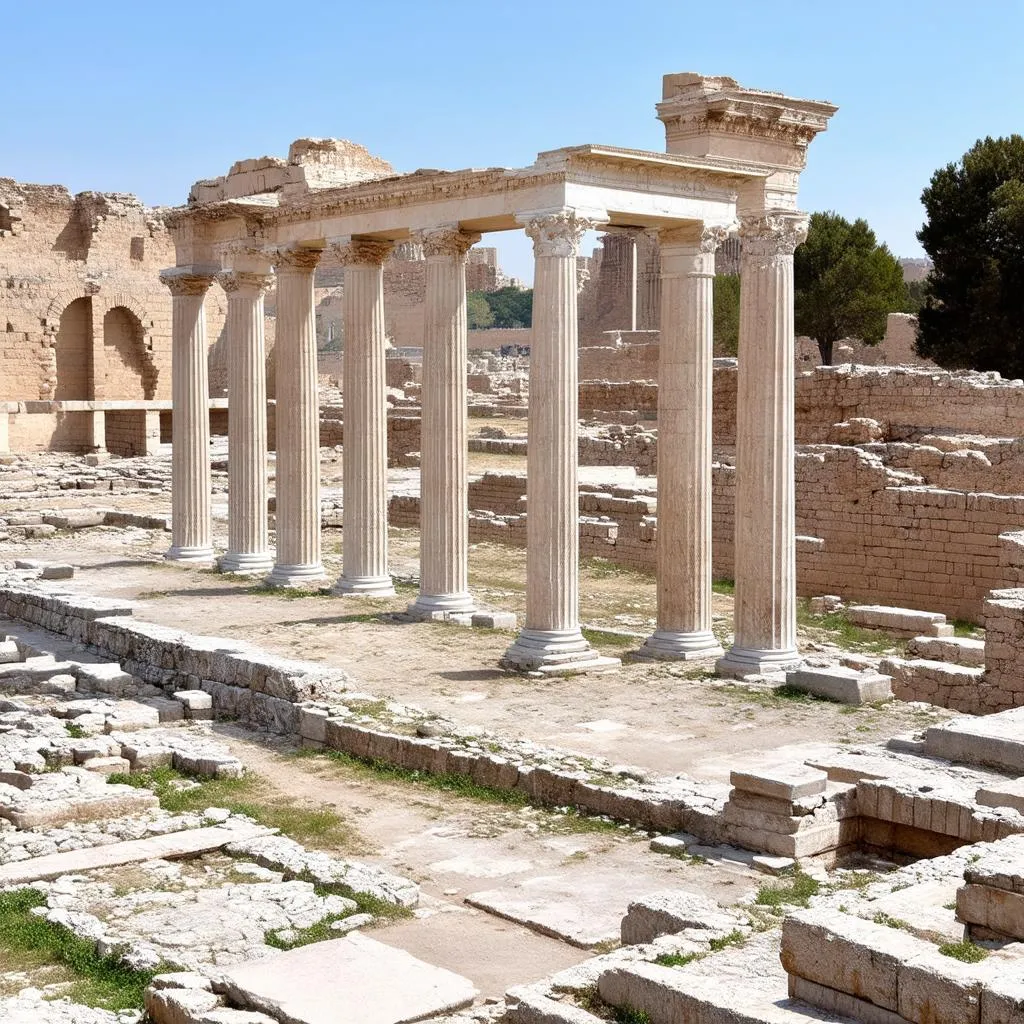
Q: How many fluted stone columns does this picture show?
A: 8